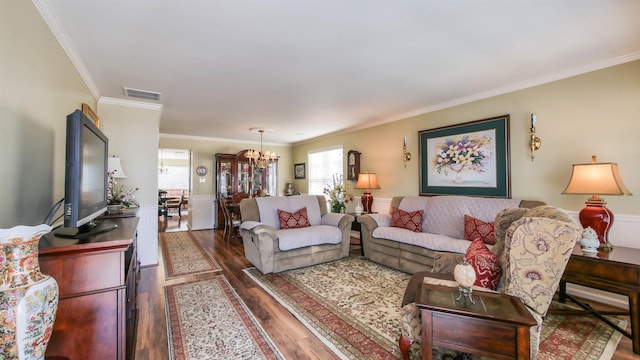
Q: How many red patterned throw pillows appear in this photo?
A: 4